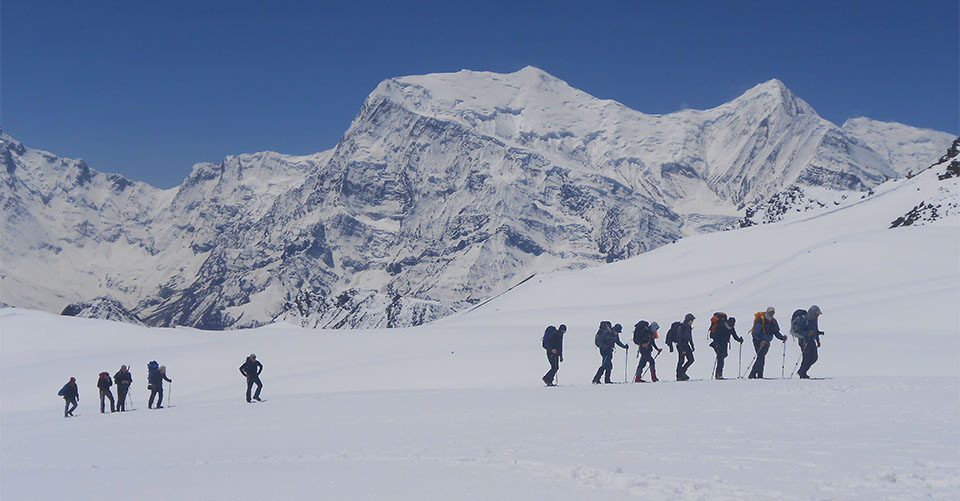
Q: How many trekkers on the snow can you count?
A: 12